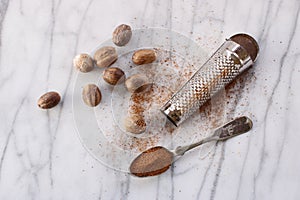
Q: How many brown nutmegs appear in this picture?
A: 9